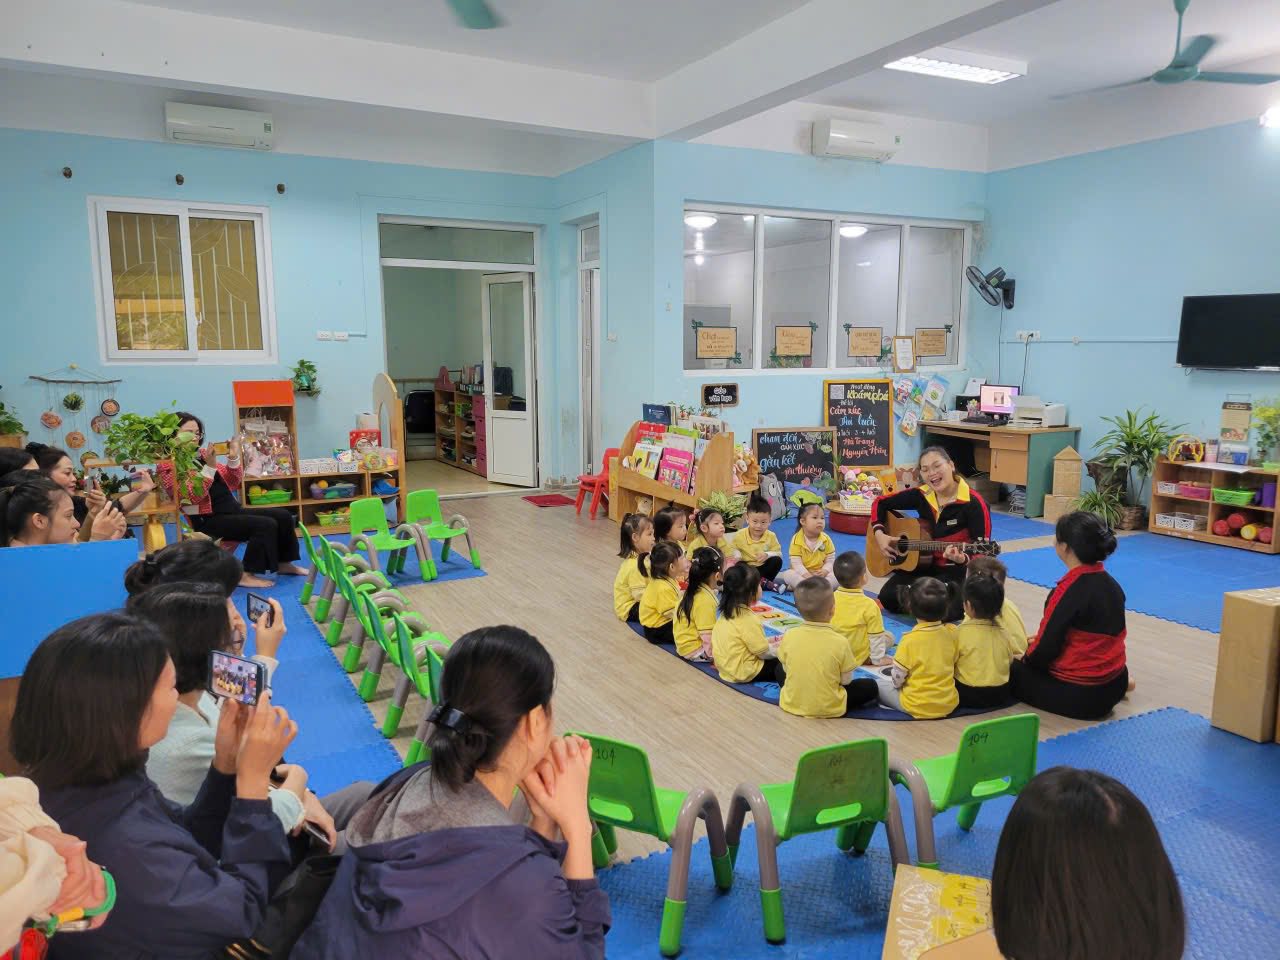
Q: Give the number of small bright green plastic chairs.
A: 12